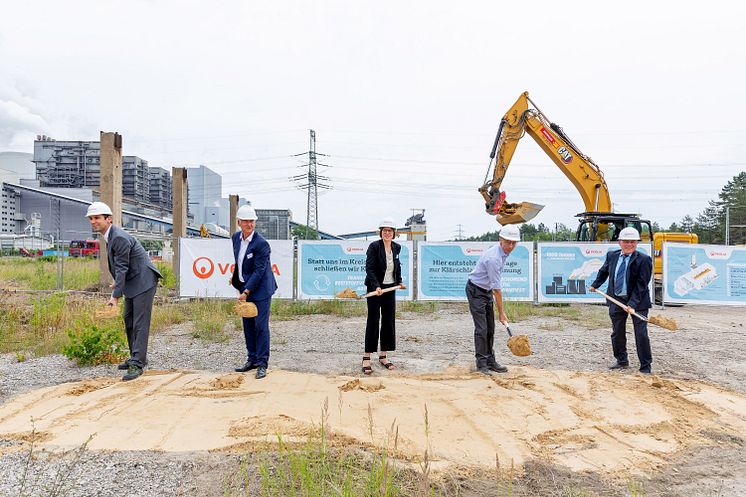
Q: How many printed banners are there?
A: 5